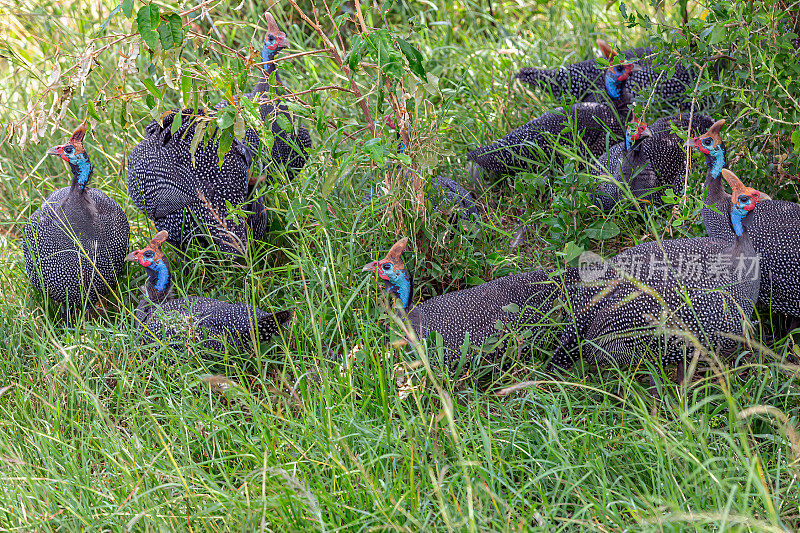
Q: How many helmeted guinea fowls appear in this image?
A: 11